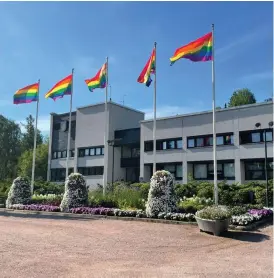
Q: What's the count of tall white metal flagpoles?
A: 5